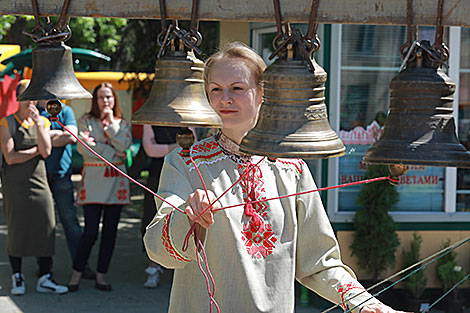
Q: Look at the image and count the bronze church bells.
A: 4